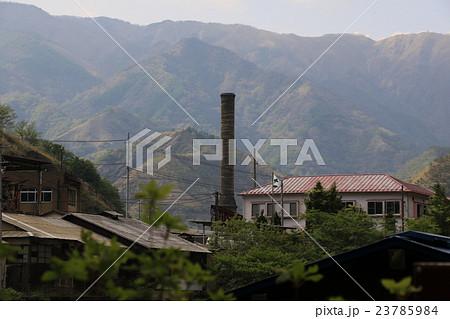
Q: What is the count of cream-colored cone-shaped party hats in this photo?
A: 0